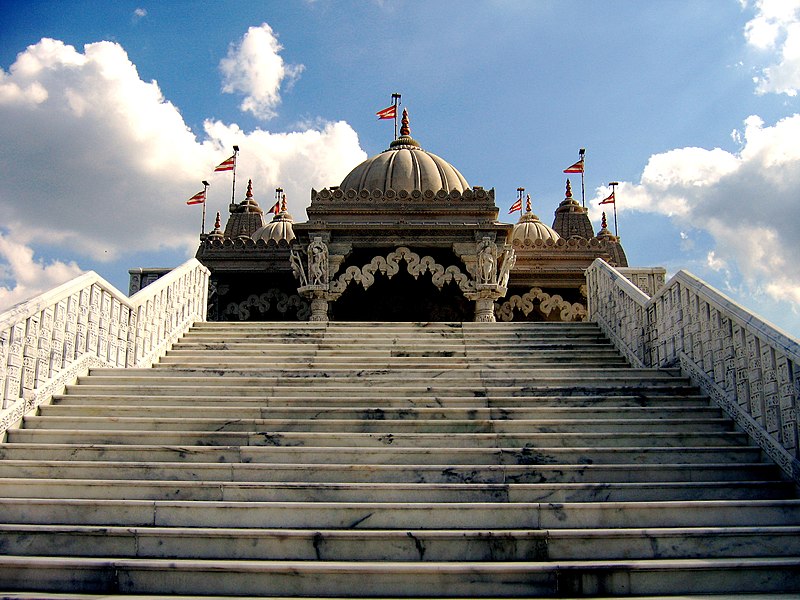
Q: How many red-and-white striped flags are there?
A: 7